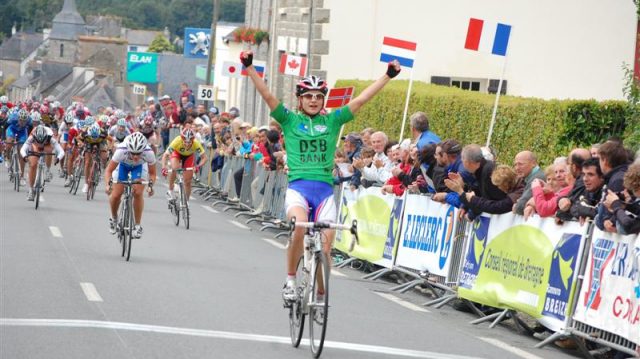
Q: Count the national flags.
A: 6